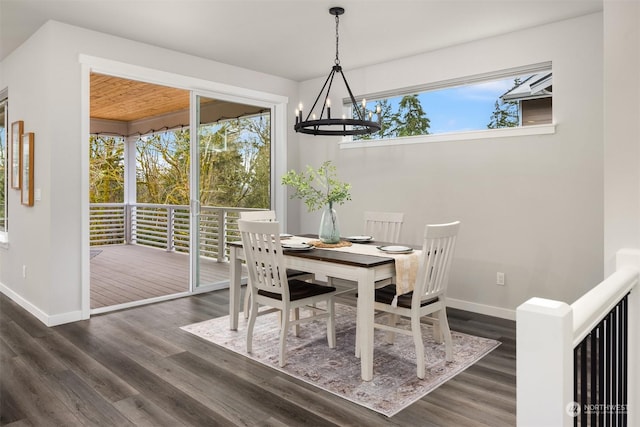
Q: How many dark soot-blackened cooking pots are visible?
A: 0